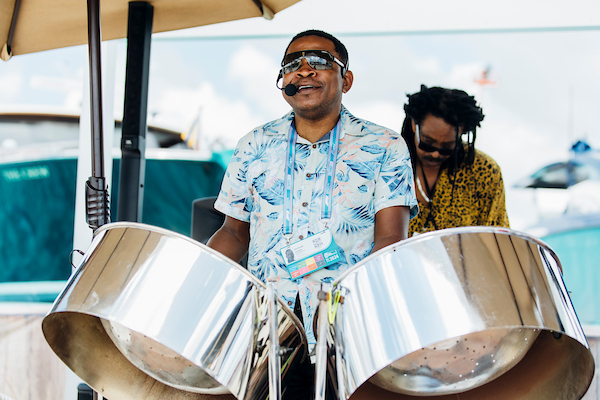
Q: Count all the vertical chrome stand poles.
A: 2